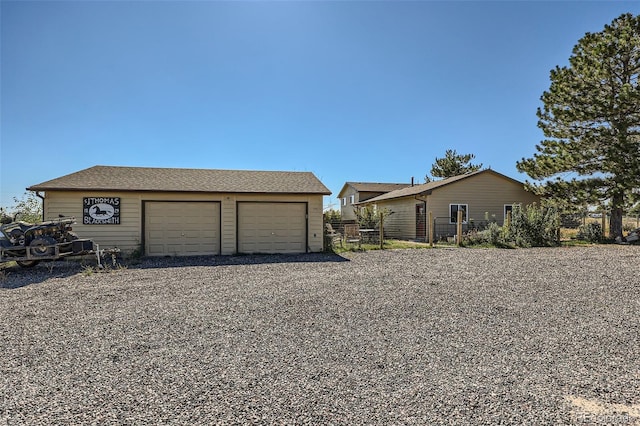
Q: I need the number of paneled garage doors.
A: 2